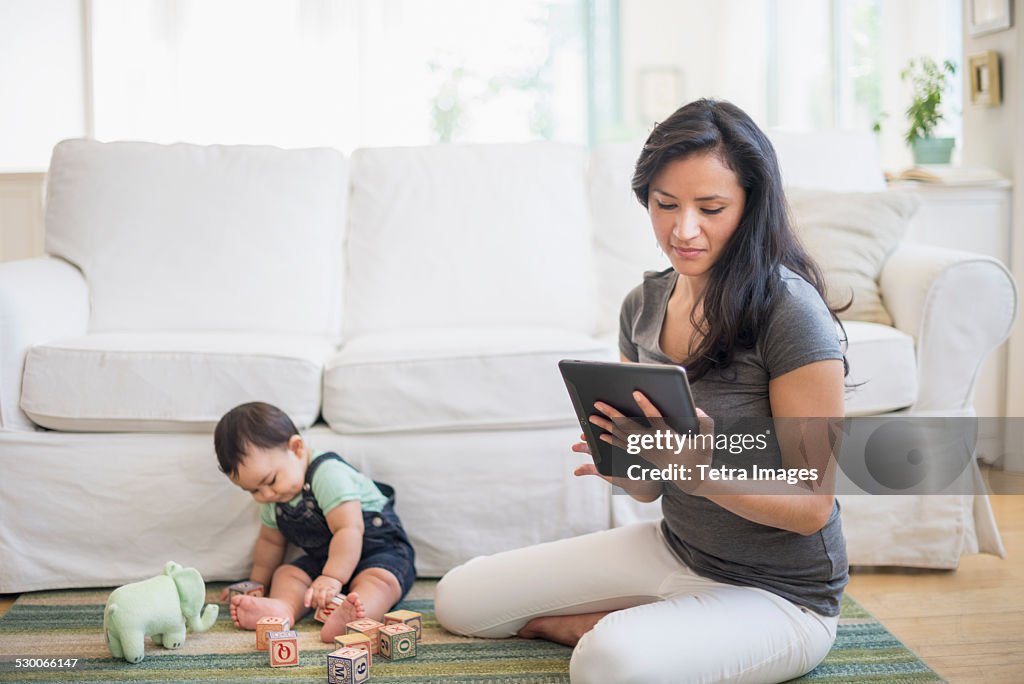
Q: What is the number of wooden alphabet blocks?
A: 9